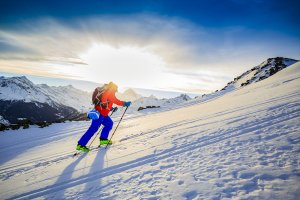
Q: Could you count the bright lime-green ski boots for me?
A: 2